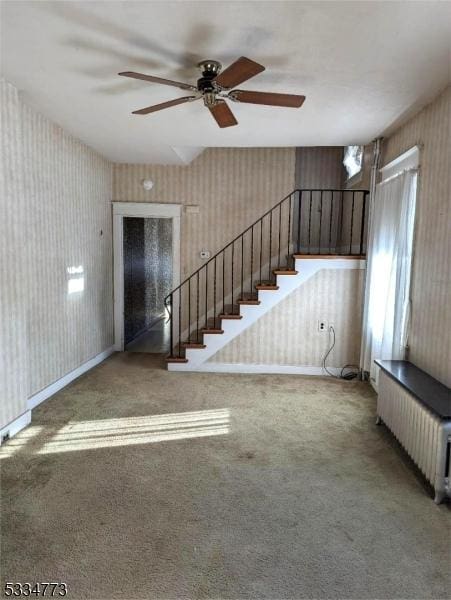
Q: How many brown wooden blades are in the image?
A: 5